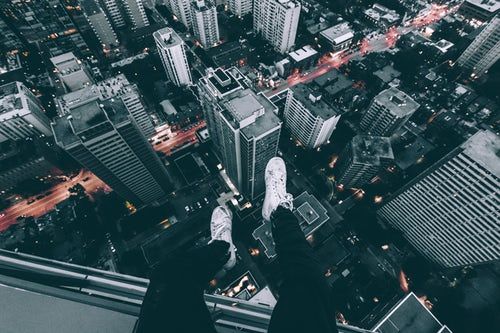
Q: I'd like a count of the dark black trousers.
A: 1